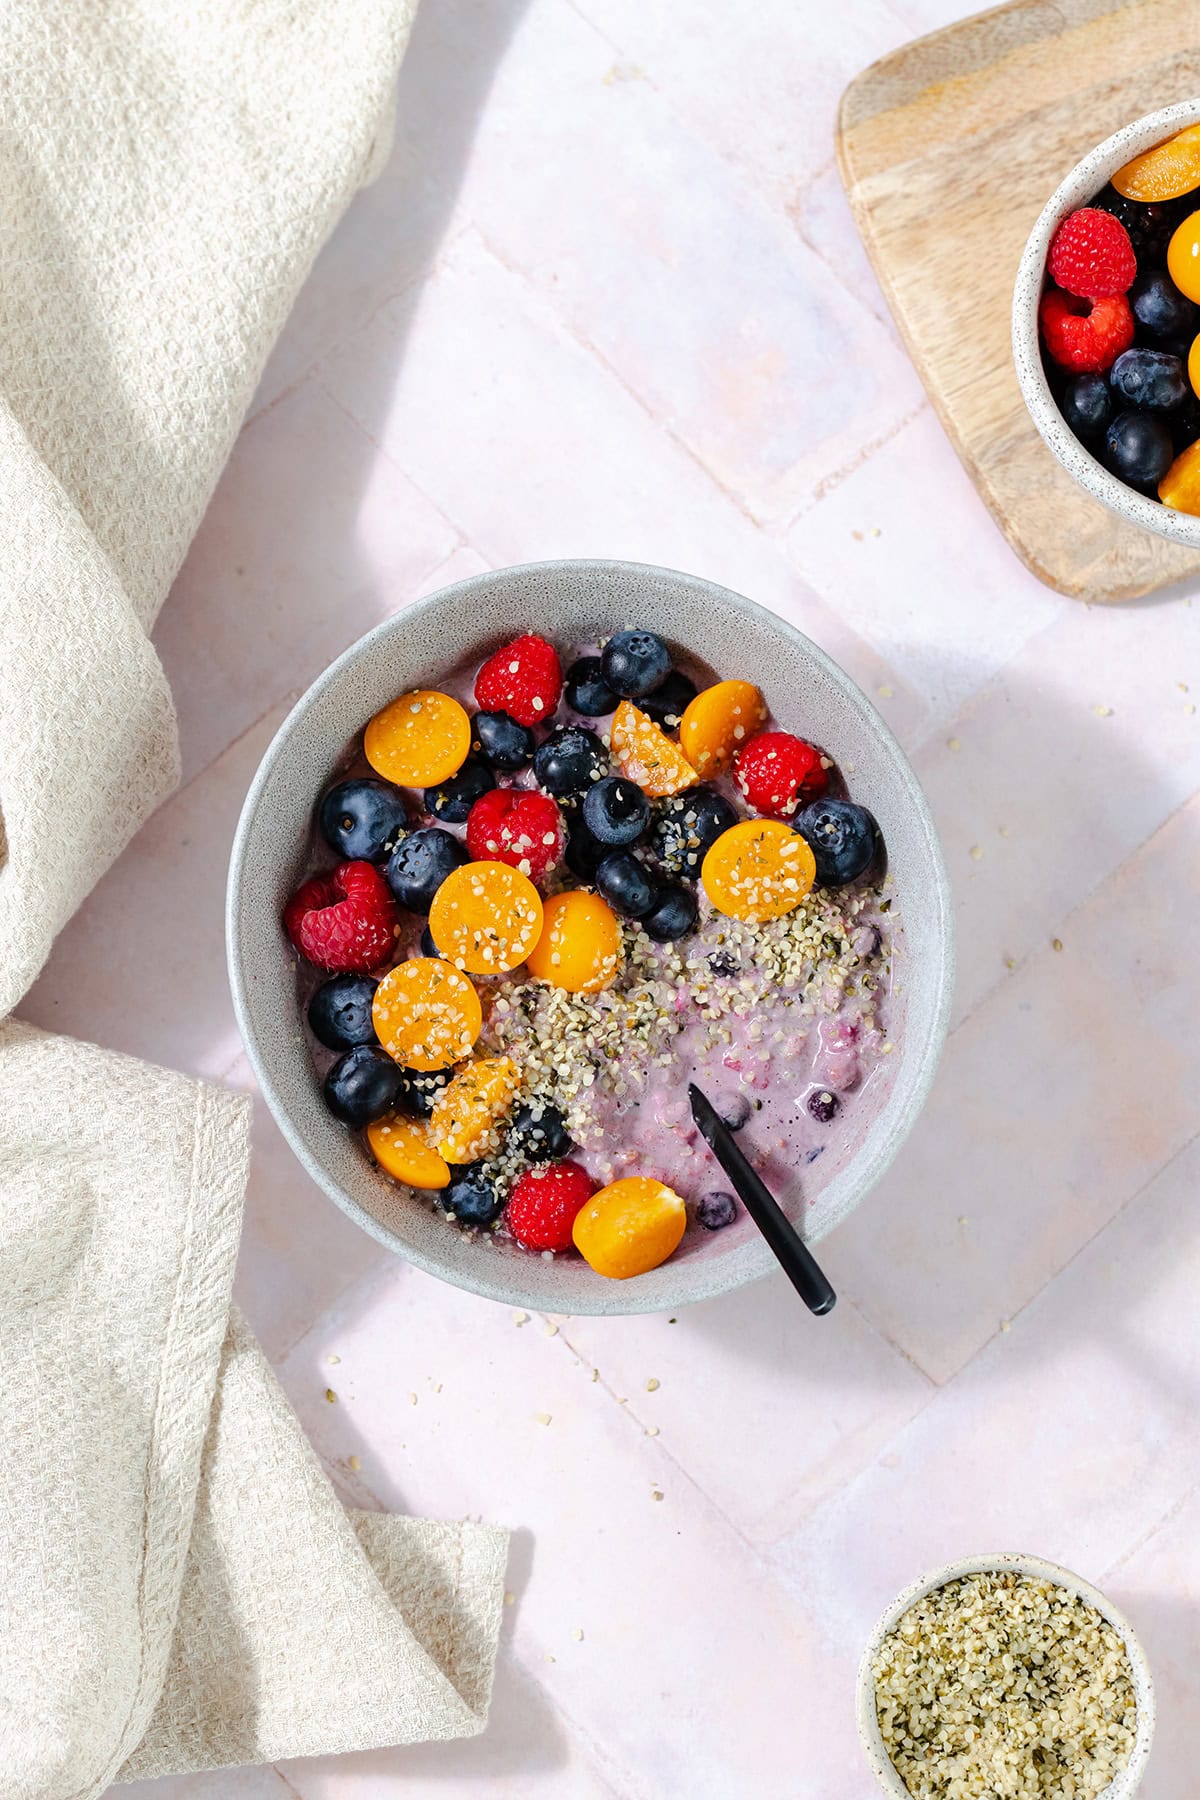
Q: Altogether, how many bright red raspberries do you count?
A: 7